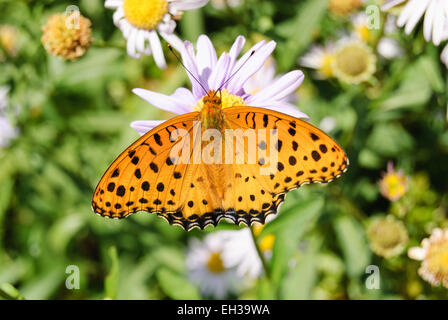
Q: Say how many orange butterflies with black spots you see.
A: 1